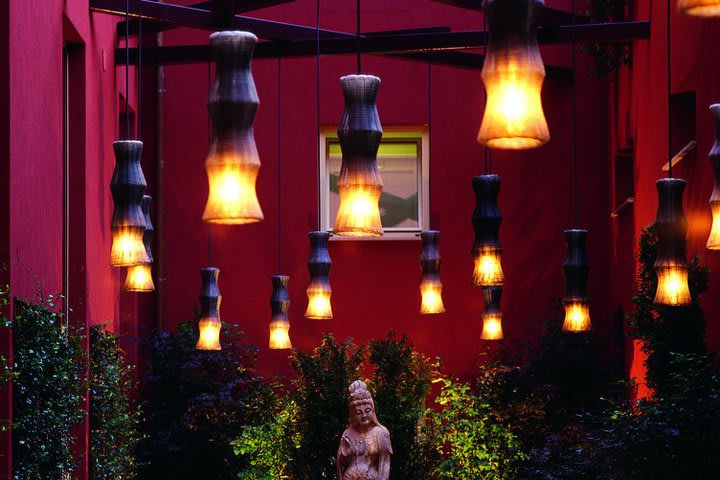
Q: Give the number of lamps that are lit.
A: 15